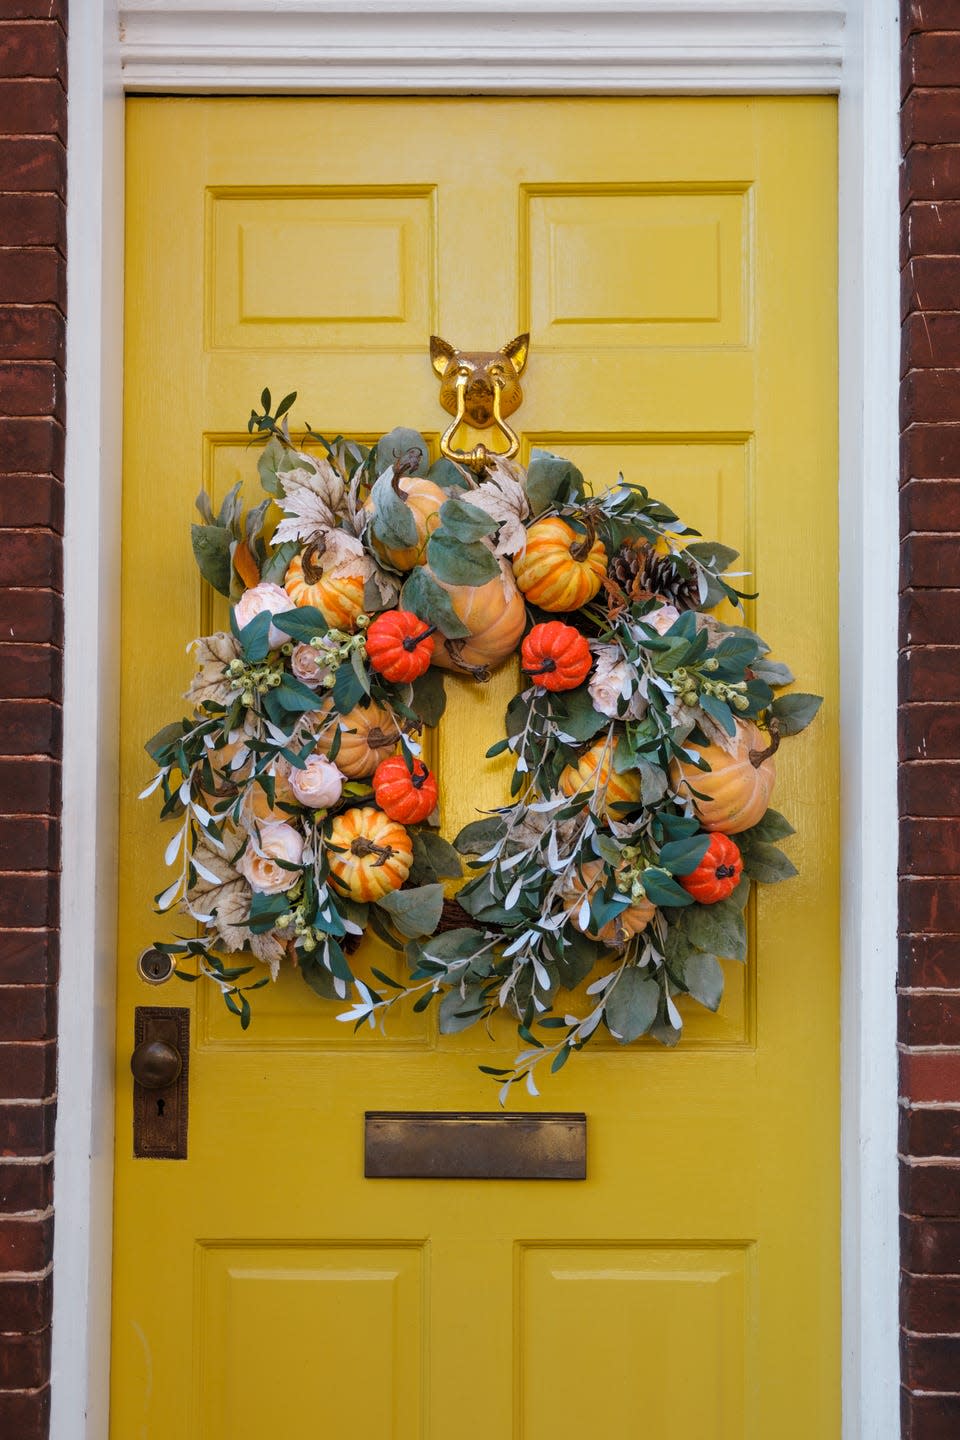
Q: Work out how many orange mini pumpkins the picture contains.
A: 4